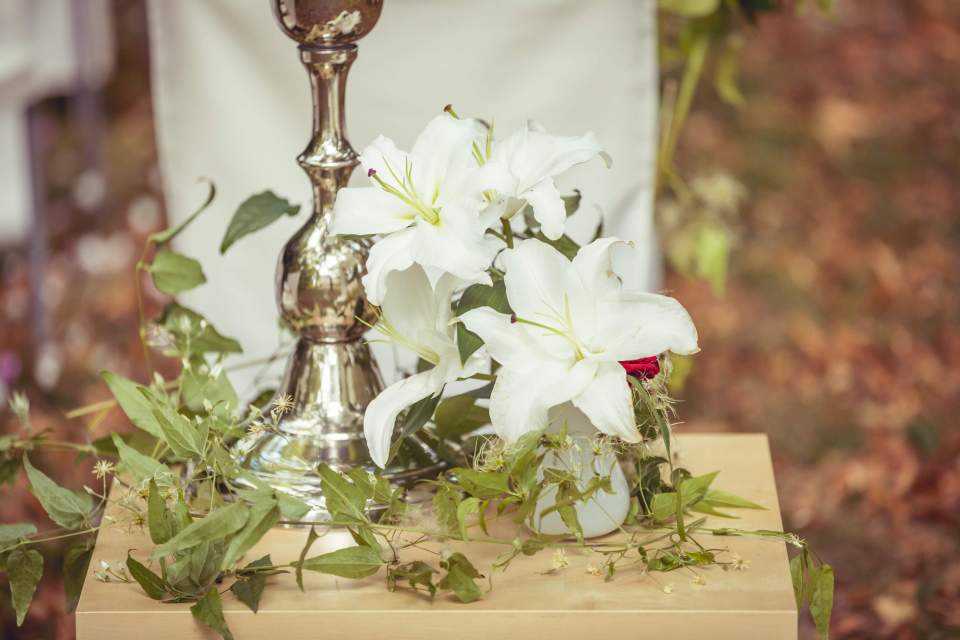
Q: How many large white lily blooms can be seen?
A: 4